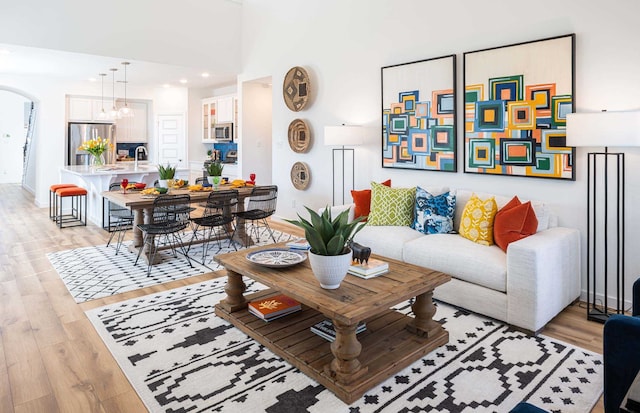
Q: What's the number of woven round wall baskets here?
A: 3